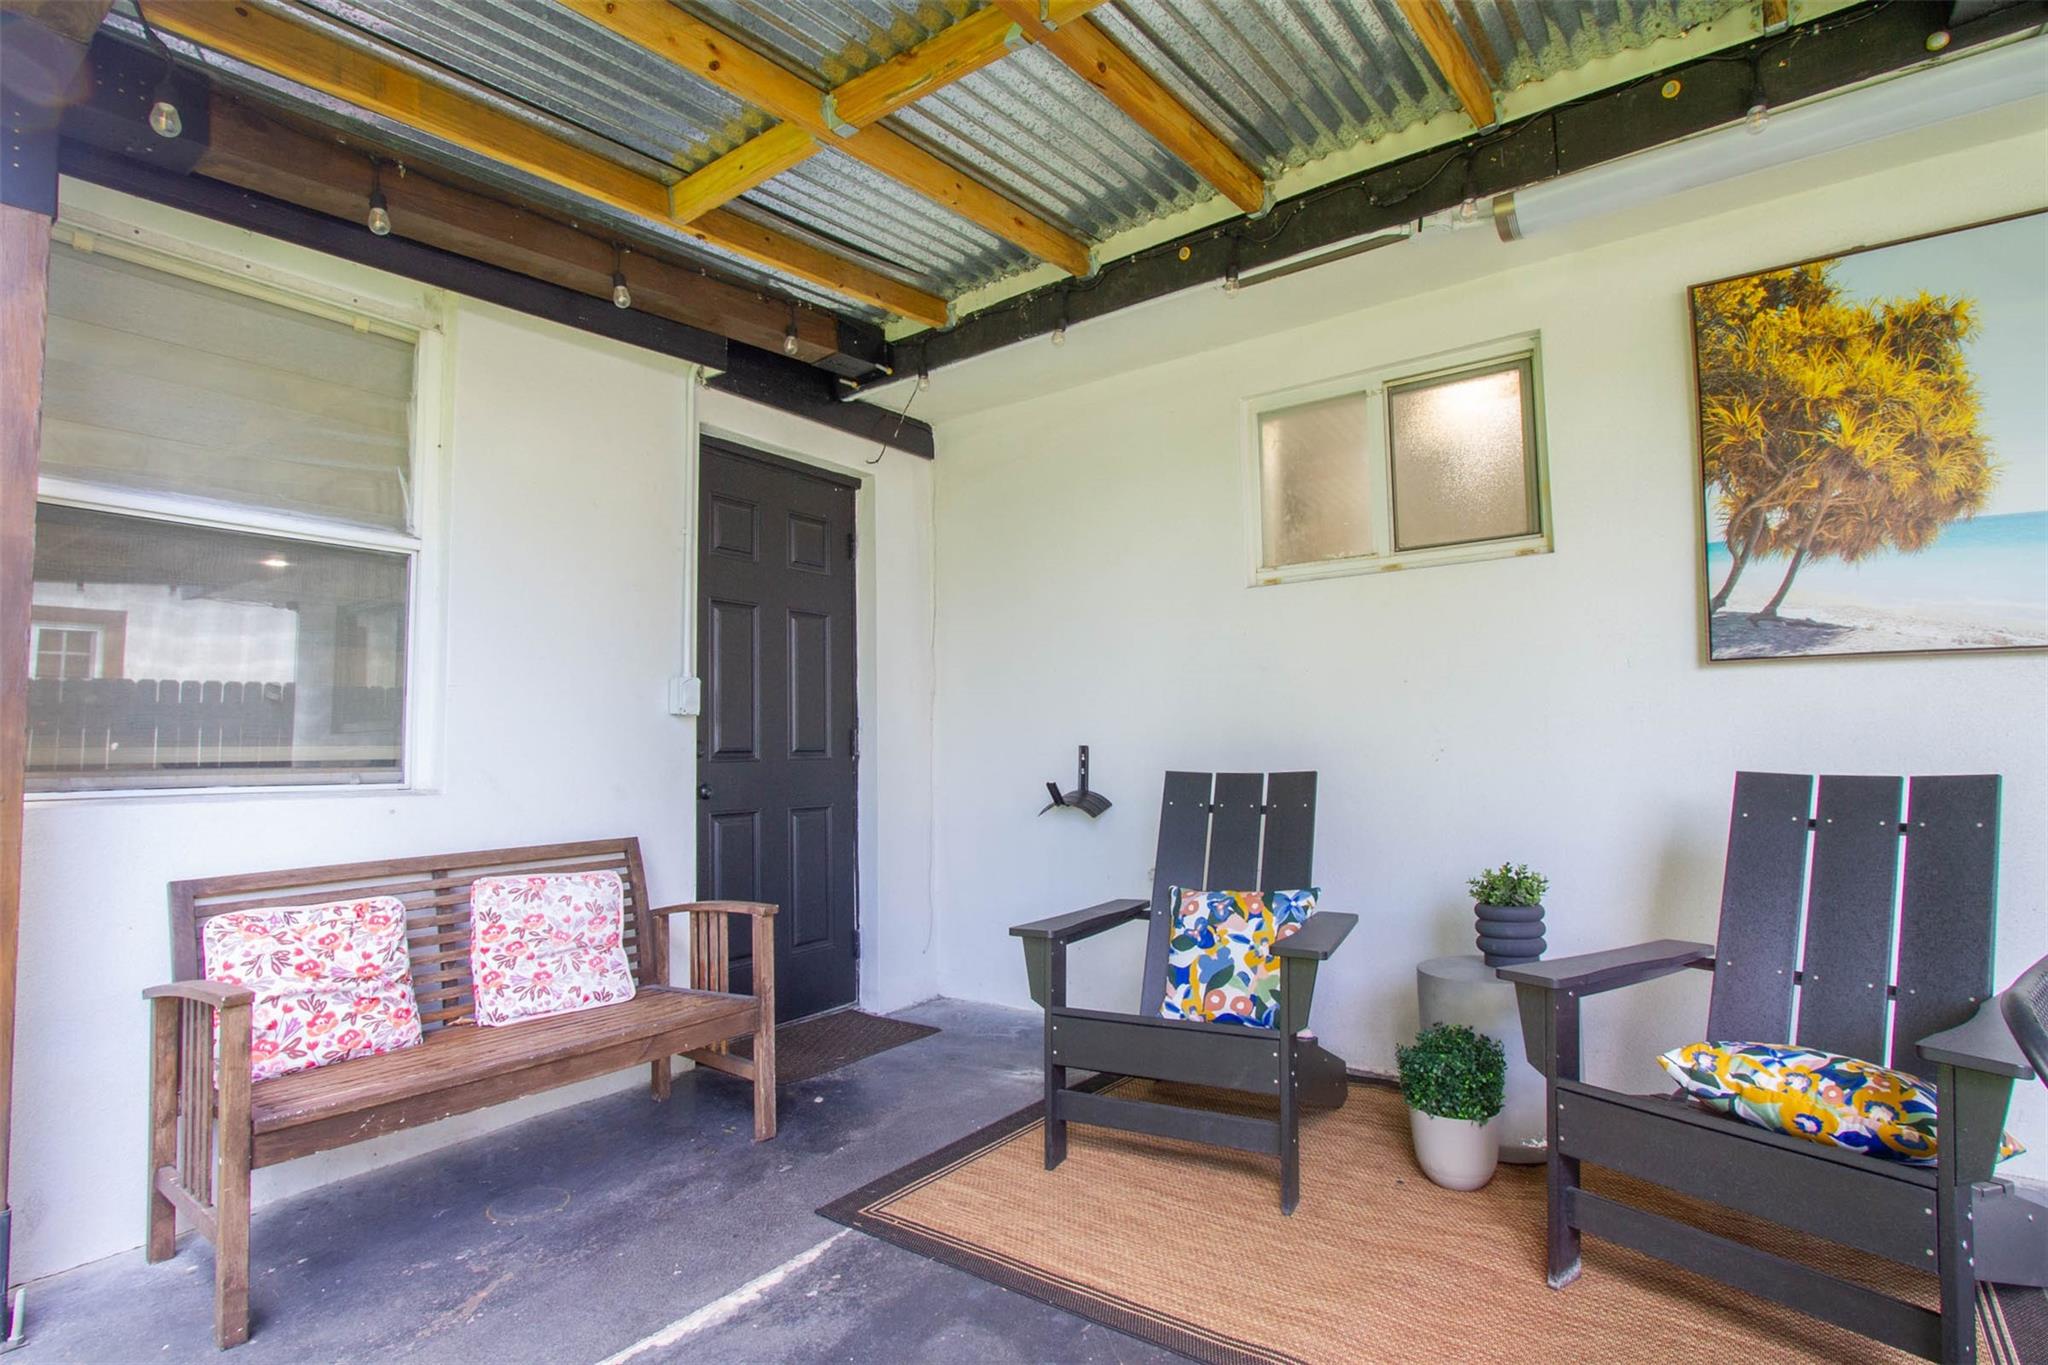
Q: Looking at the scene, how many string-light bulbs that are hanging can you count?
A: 9